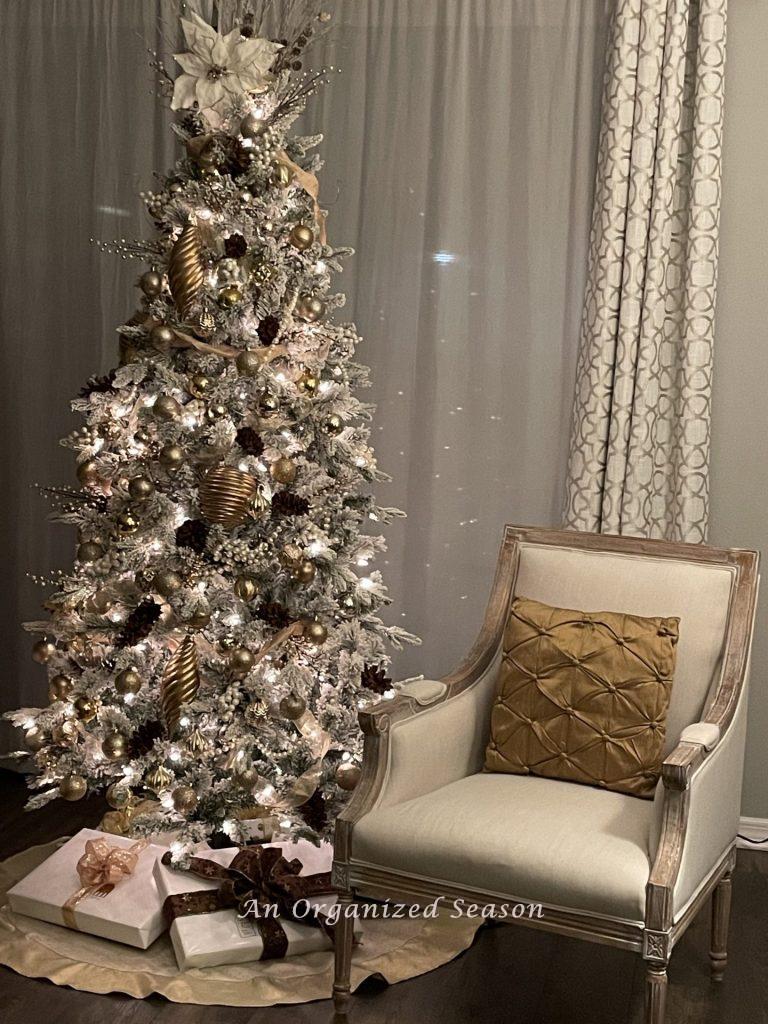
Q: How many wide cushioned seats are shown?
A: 1